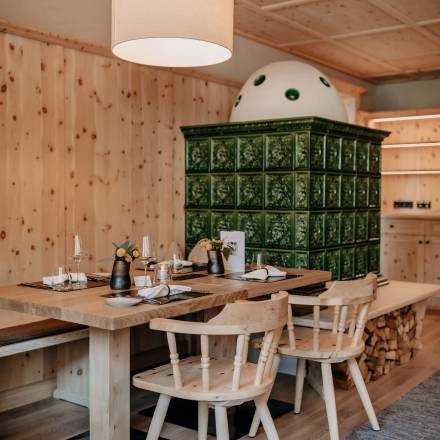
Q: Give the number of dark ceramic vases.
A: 2